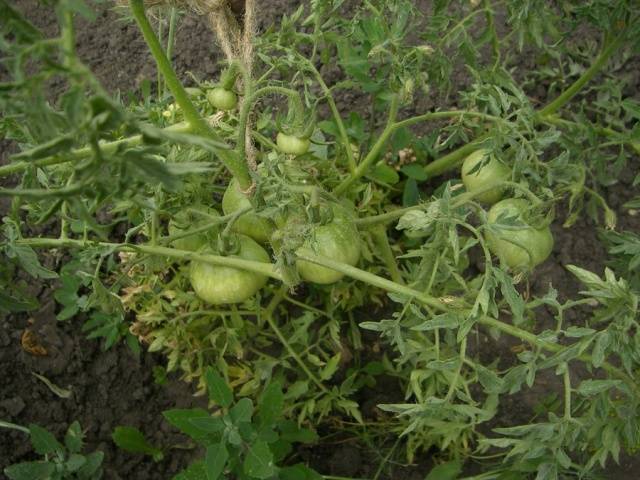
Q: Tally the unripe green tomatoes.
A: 8